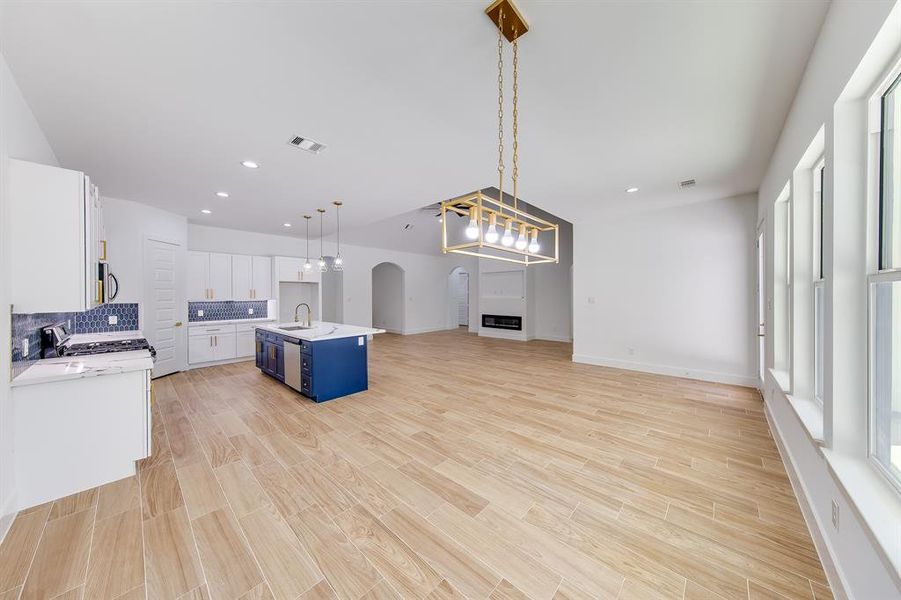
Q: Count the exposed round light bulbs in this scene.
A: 5